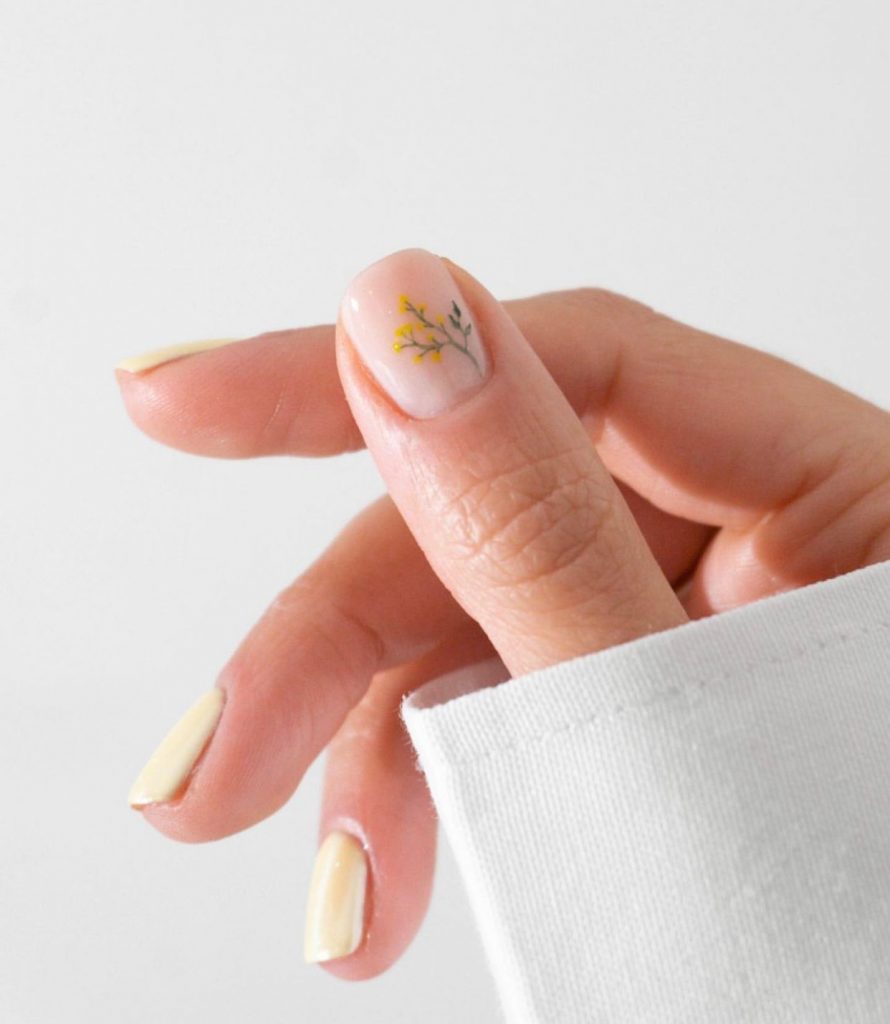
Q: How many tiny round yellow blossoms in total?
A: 11